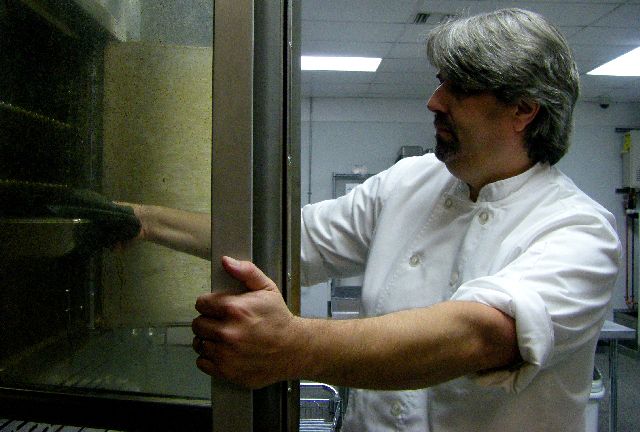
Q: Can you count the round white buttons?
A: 5